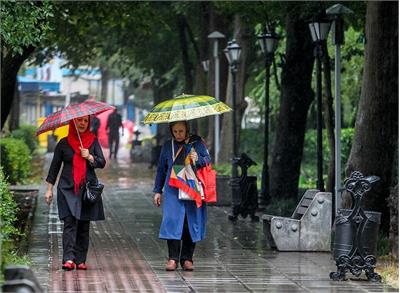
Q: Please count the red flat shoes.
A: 2